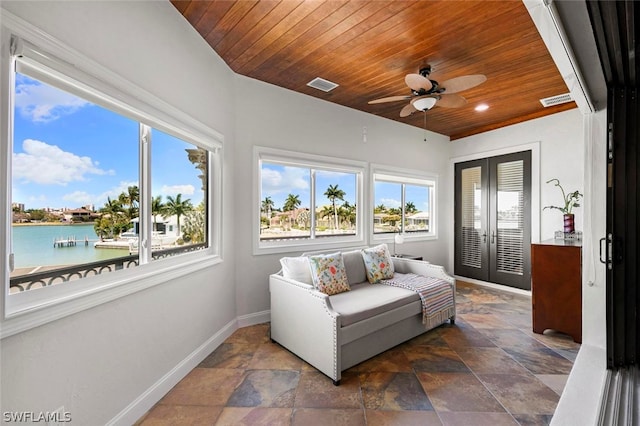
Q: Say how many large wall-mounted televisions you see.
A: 0